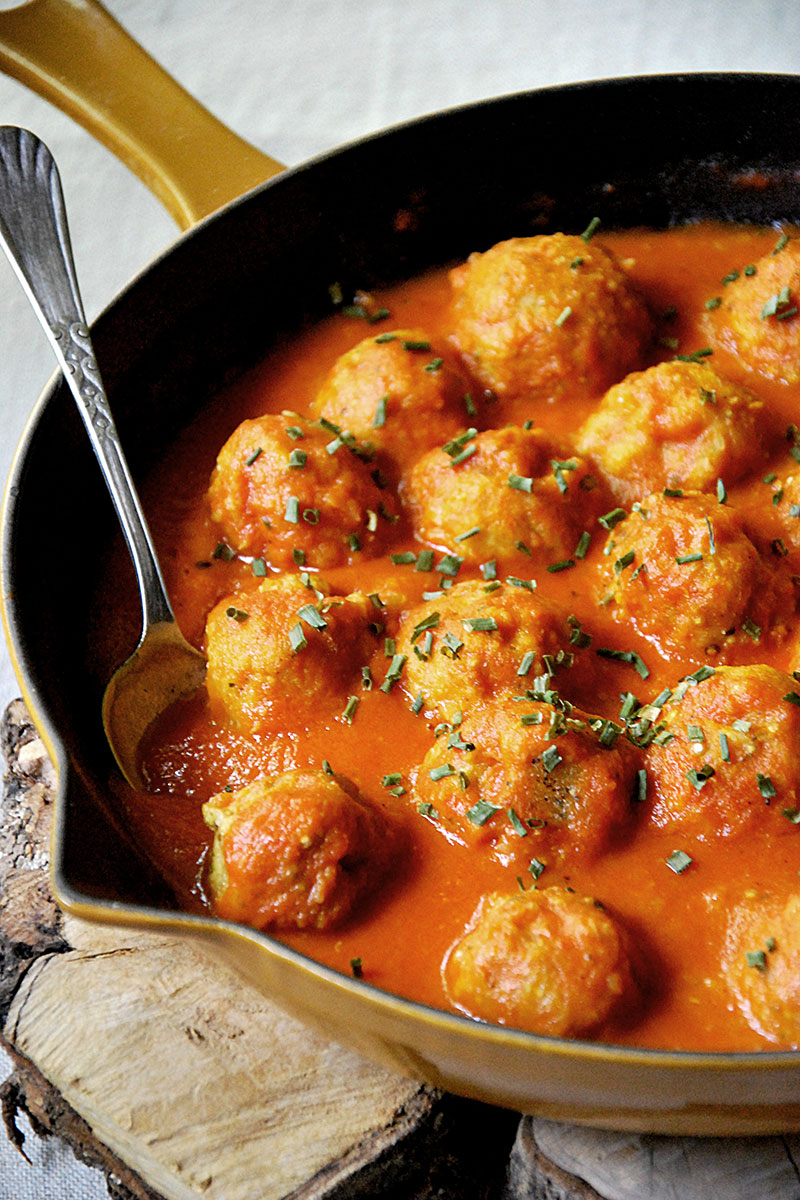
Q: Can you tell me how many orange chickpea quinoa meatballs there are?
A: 15